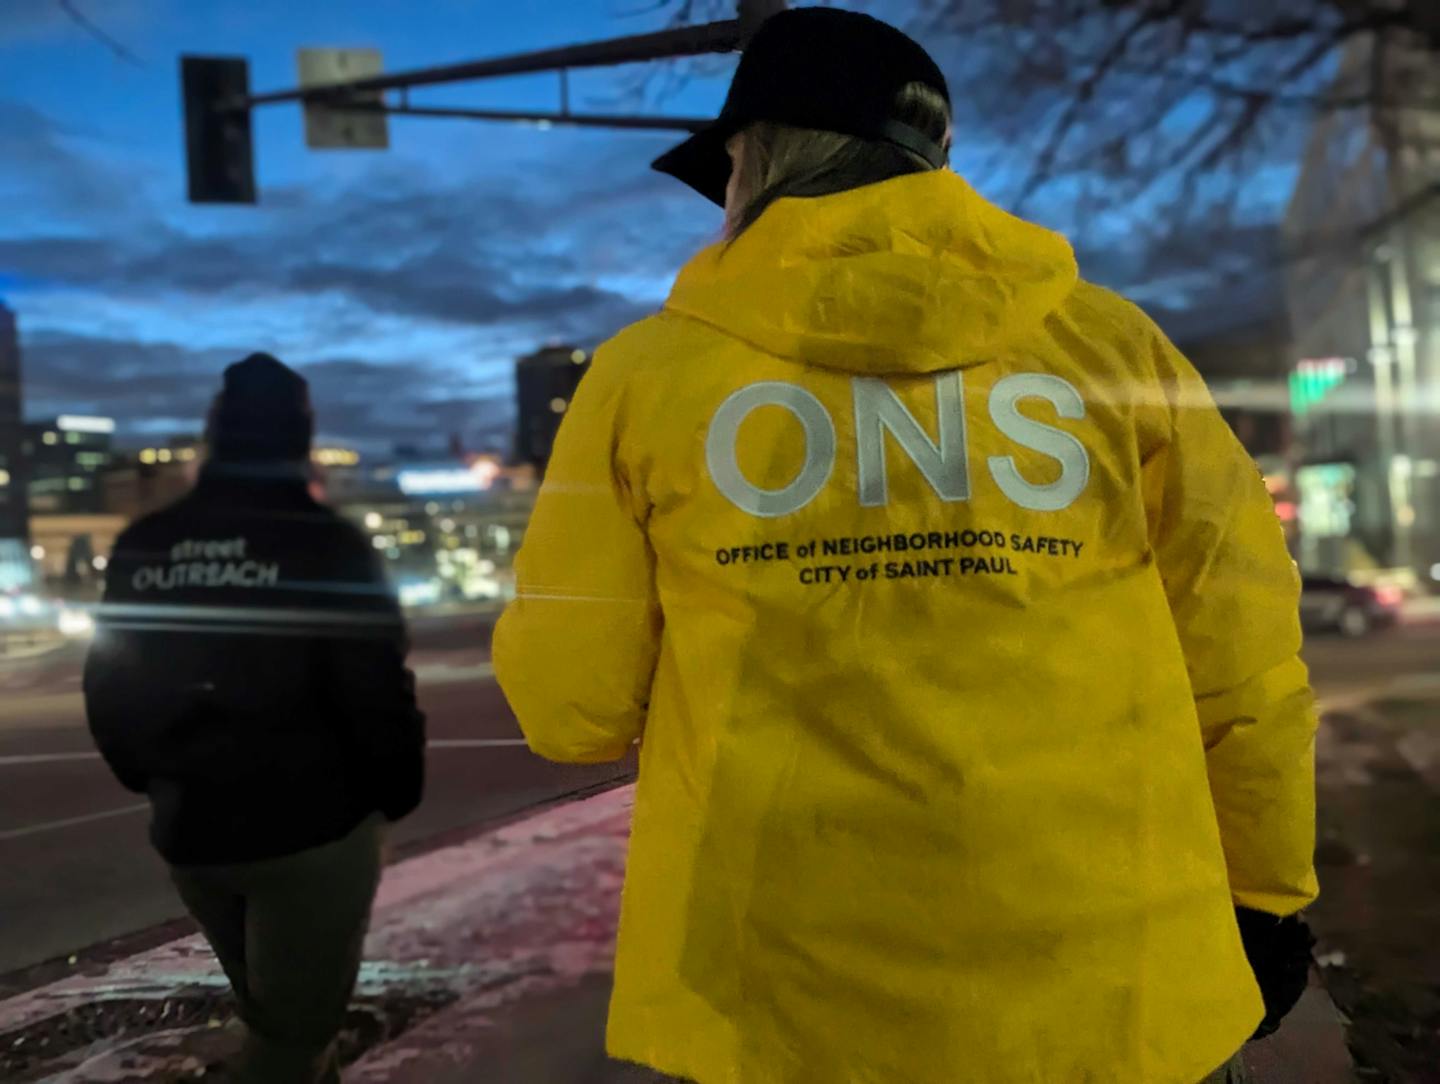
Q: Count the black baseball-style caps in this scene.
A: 1